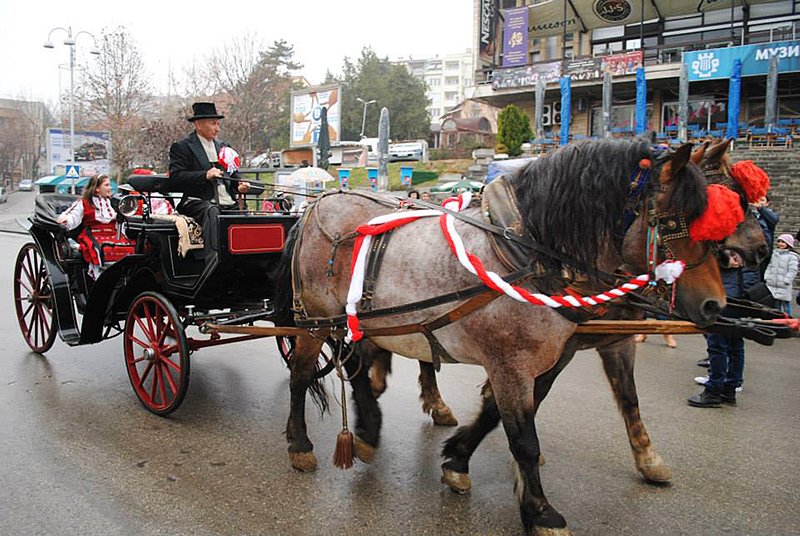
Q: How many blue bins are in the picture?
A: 3